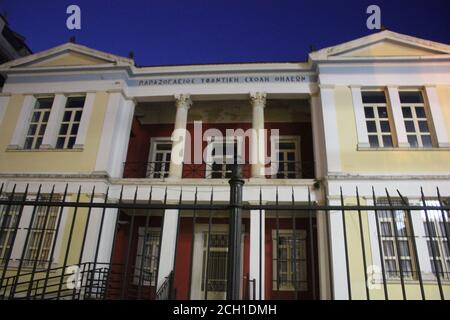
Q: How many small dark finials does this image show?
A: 4